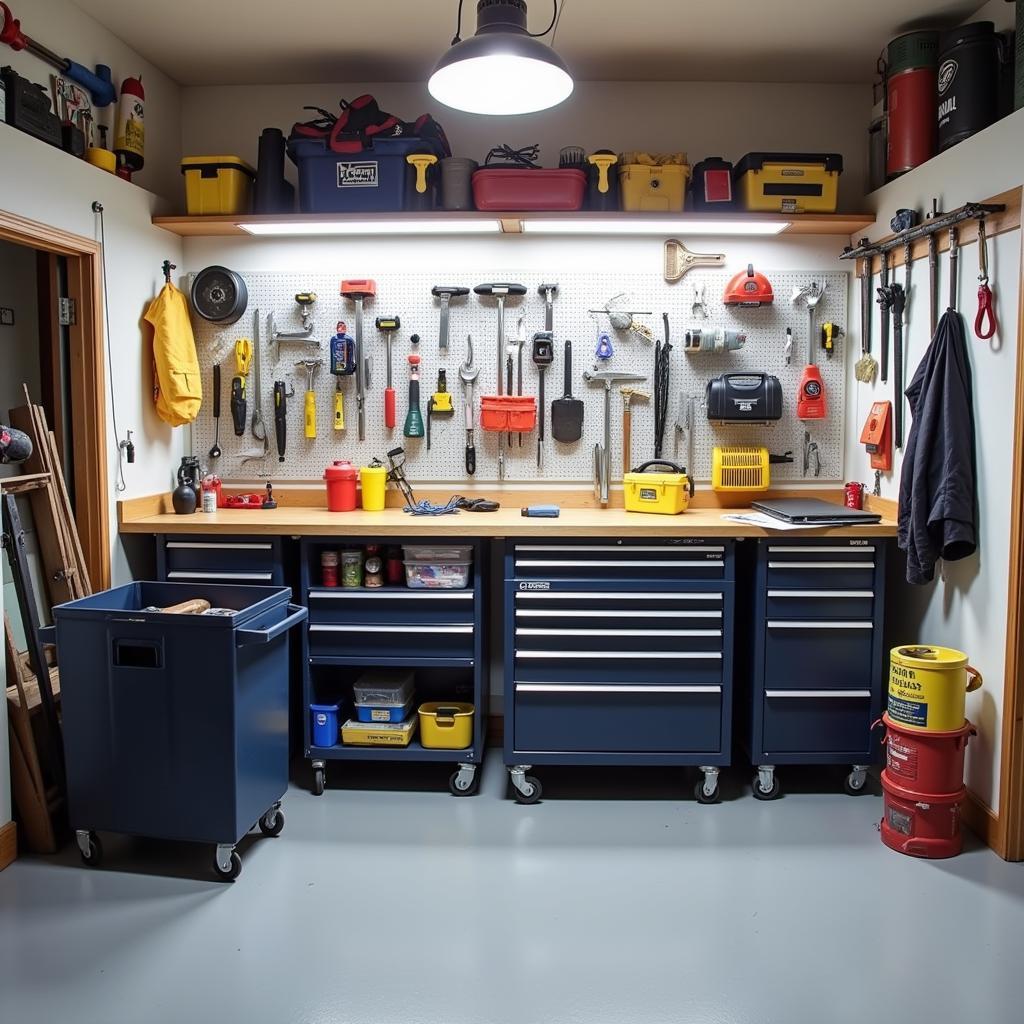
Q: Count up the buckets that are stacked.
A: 3